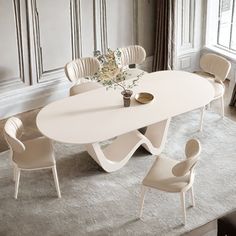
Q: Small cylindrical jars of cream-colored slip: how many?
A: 0